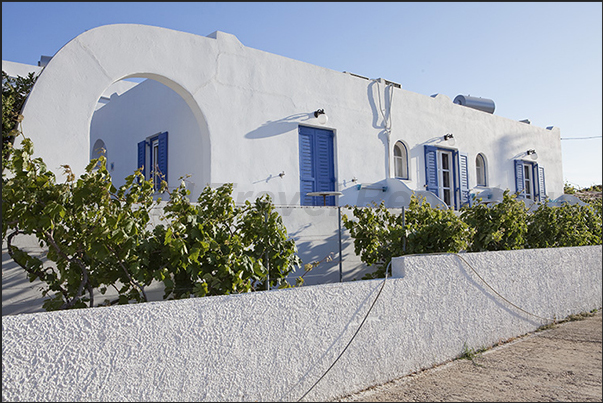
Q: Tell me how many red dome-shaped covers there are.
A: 0